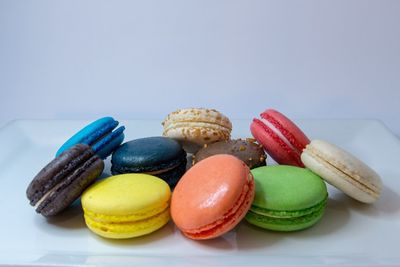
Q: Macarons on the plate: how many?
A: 10